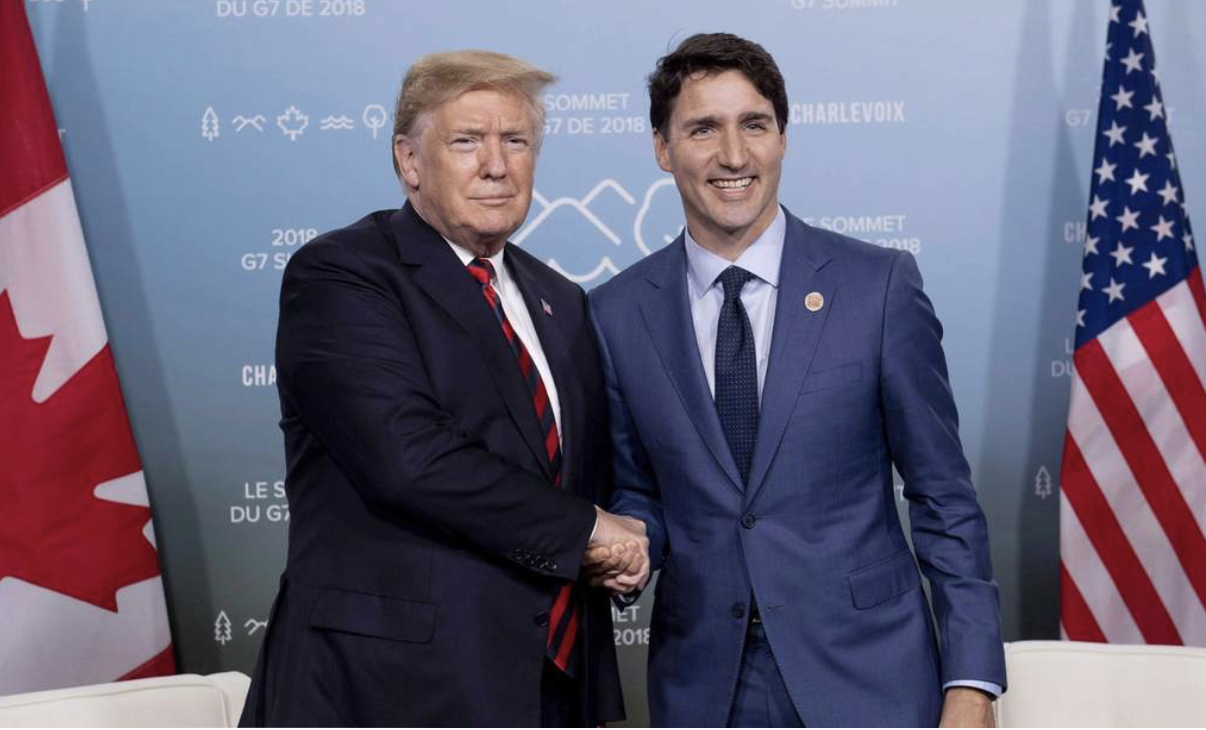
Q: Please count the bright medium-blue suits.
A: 1